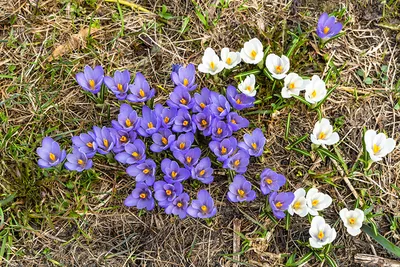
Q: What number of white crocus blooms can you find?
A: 13